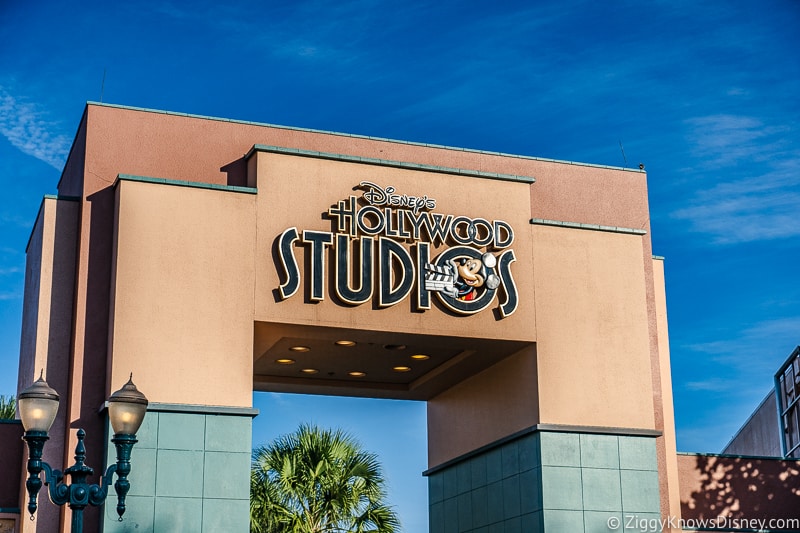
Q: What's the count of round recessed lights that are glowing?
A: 7